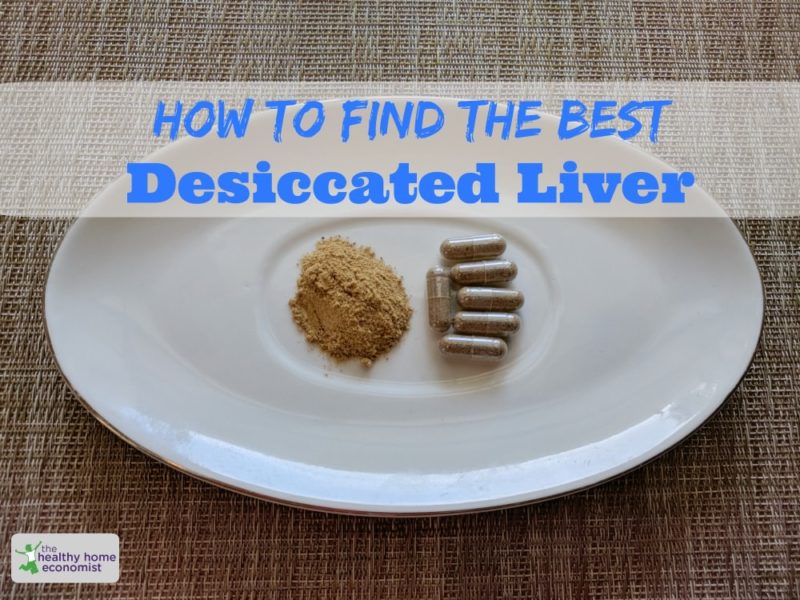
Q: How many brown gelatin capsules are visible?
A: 6